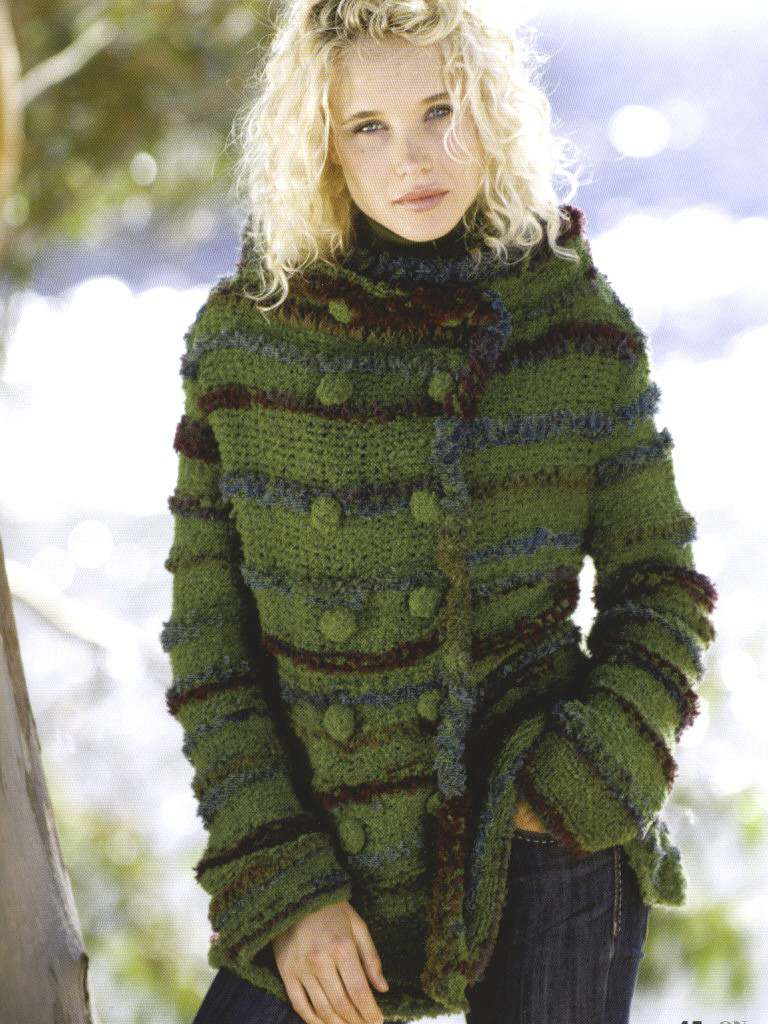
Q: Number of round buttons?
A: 12